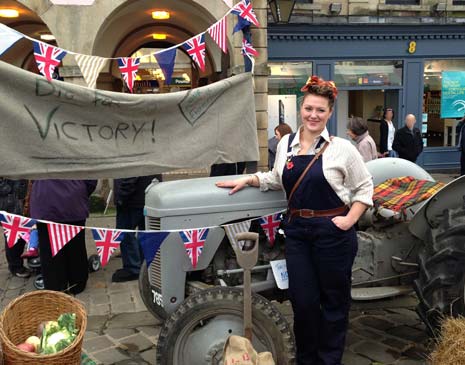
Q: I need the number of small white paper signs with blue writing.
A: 1